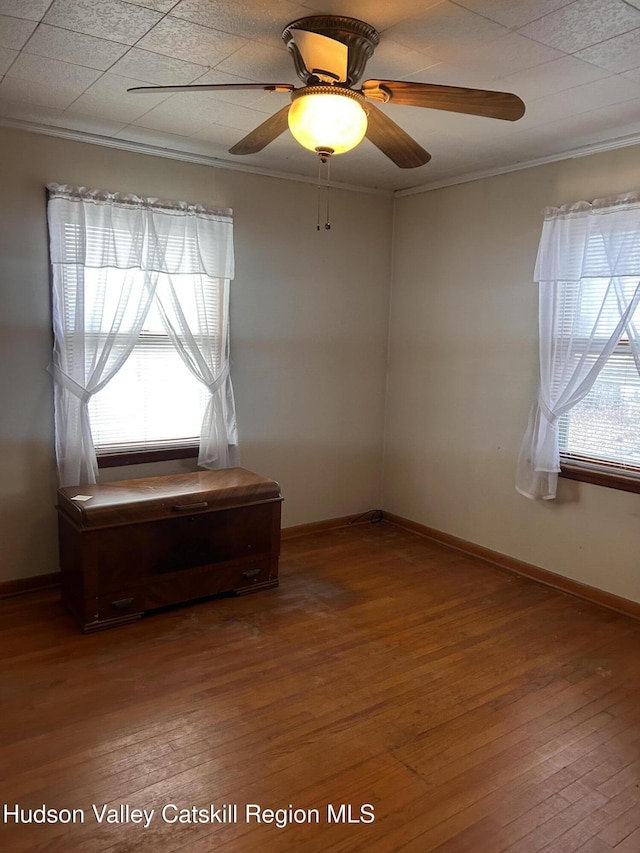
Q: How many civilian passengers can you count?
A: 0